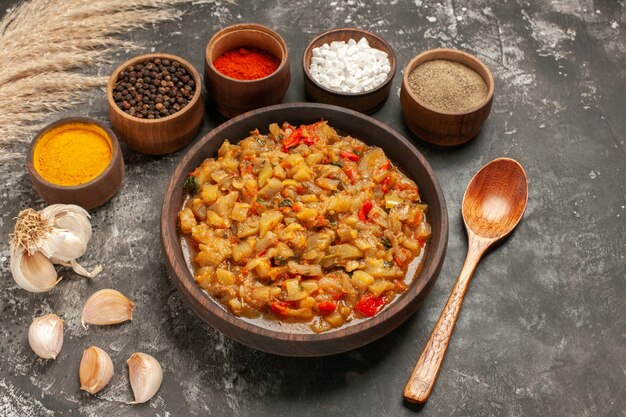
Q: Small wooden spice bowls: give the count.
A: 5